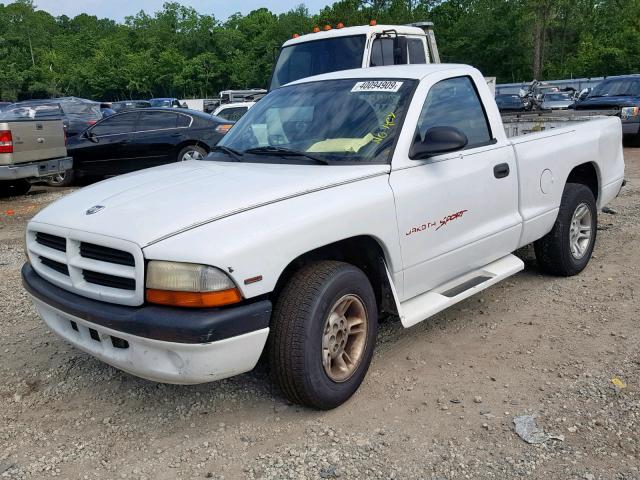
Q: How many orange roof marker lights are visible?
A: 5